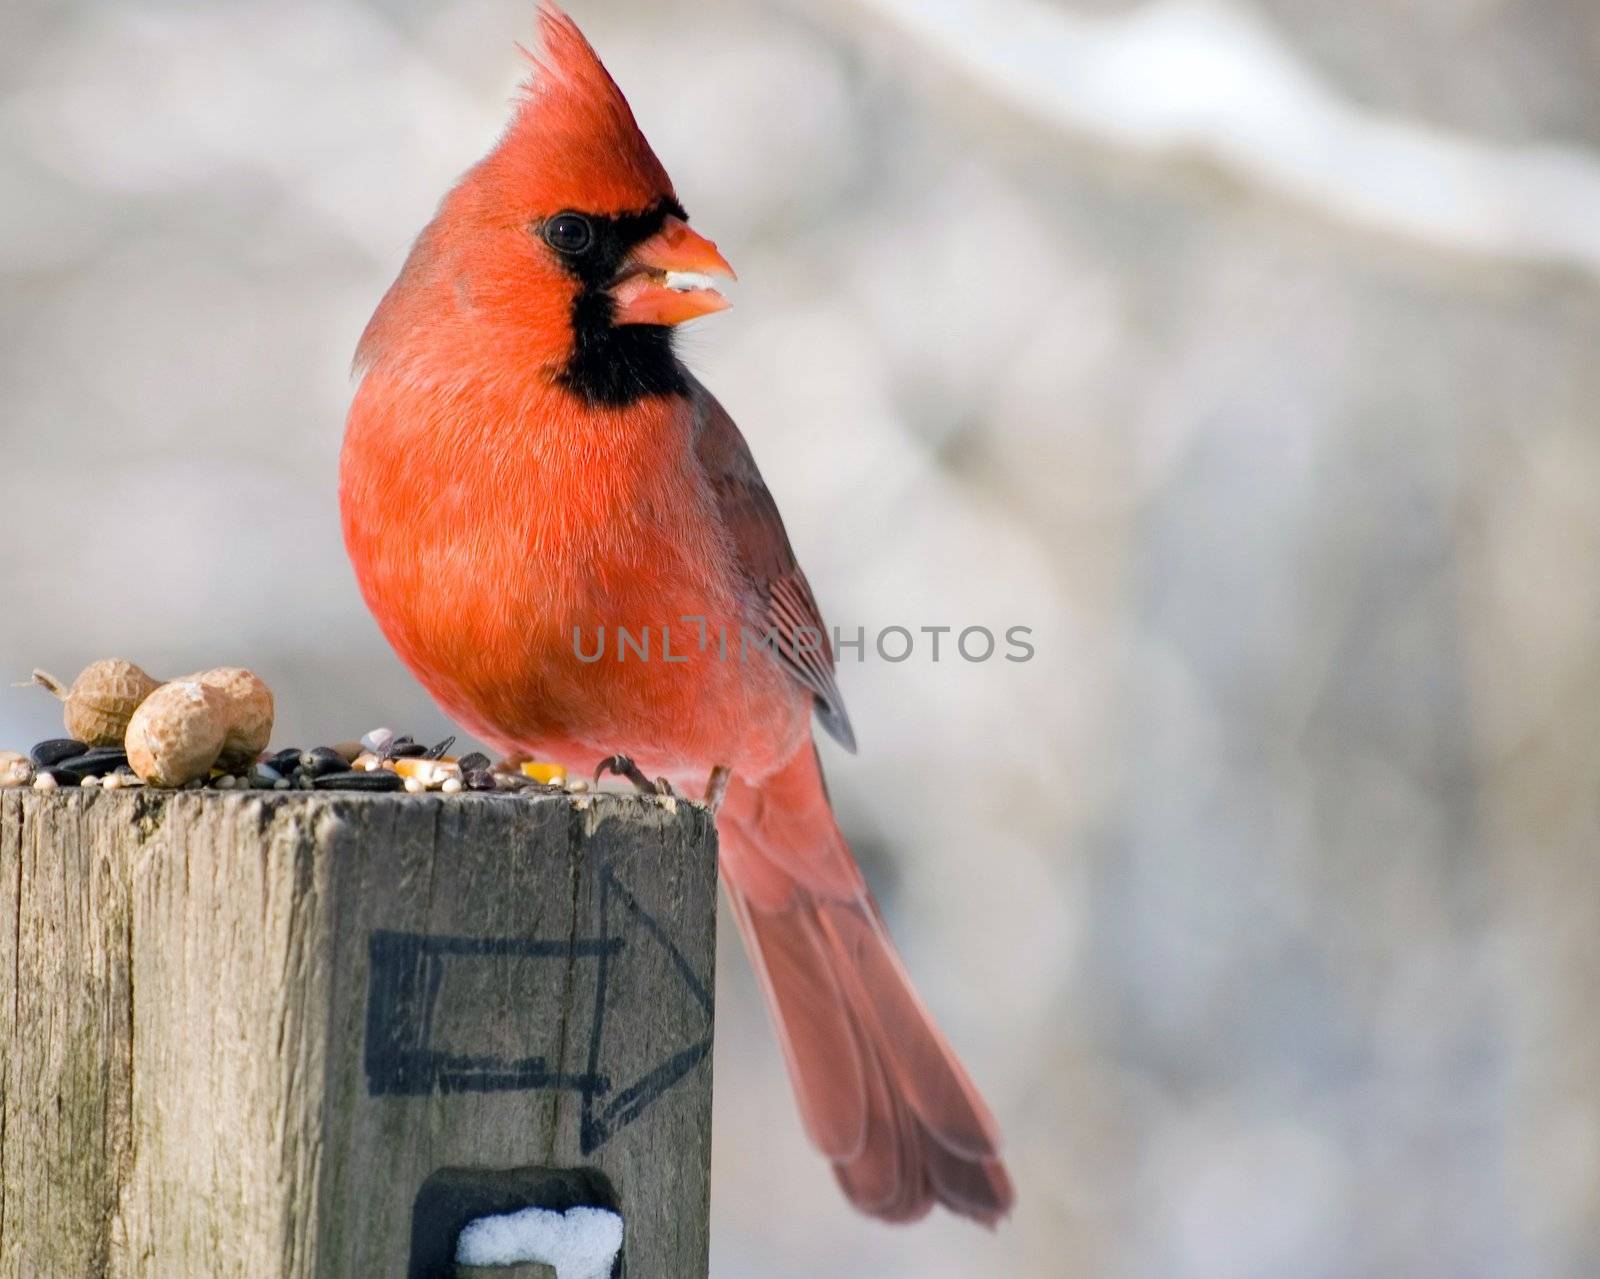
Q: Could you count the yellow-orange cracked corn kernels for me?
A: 2